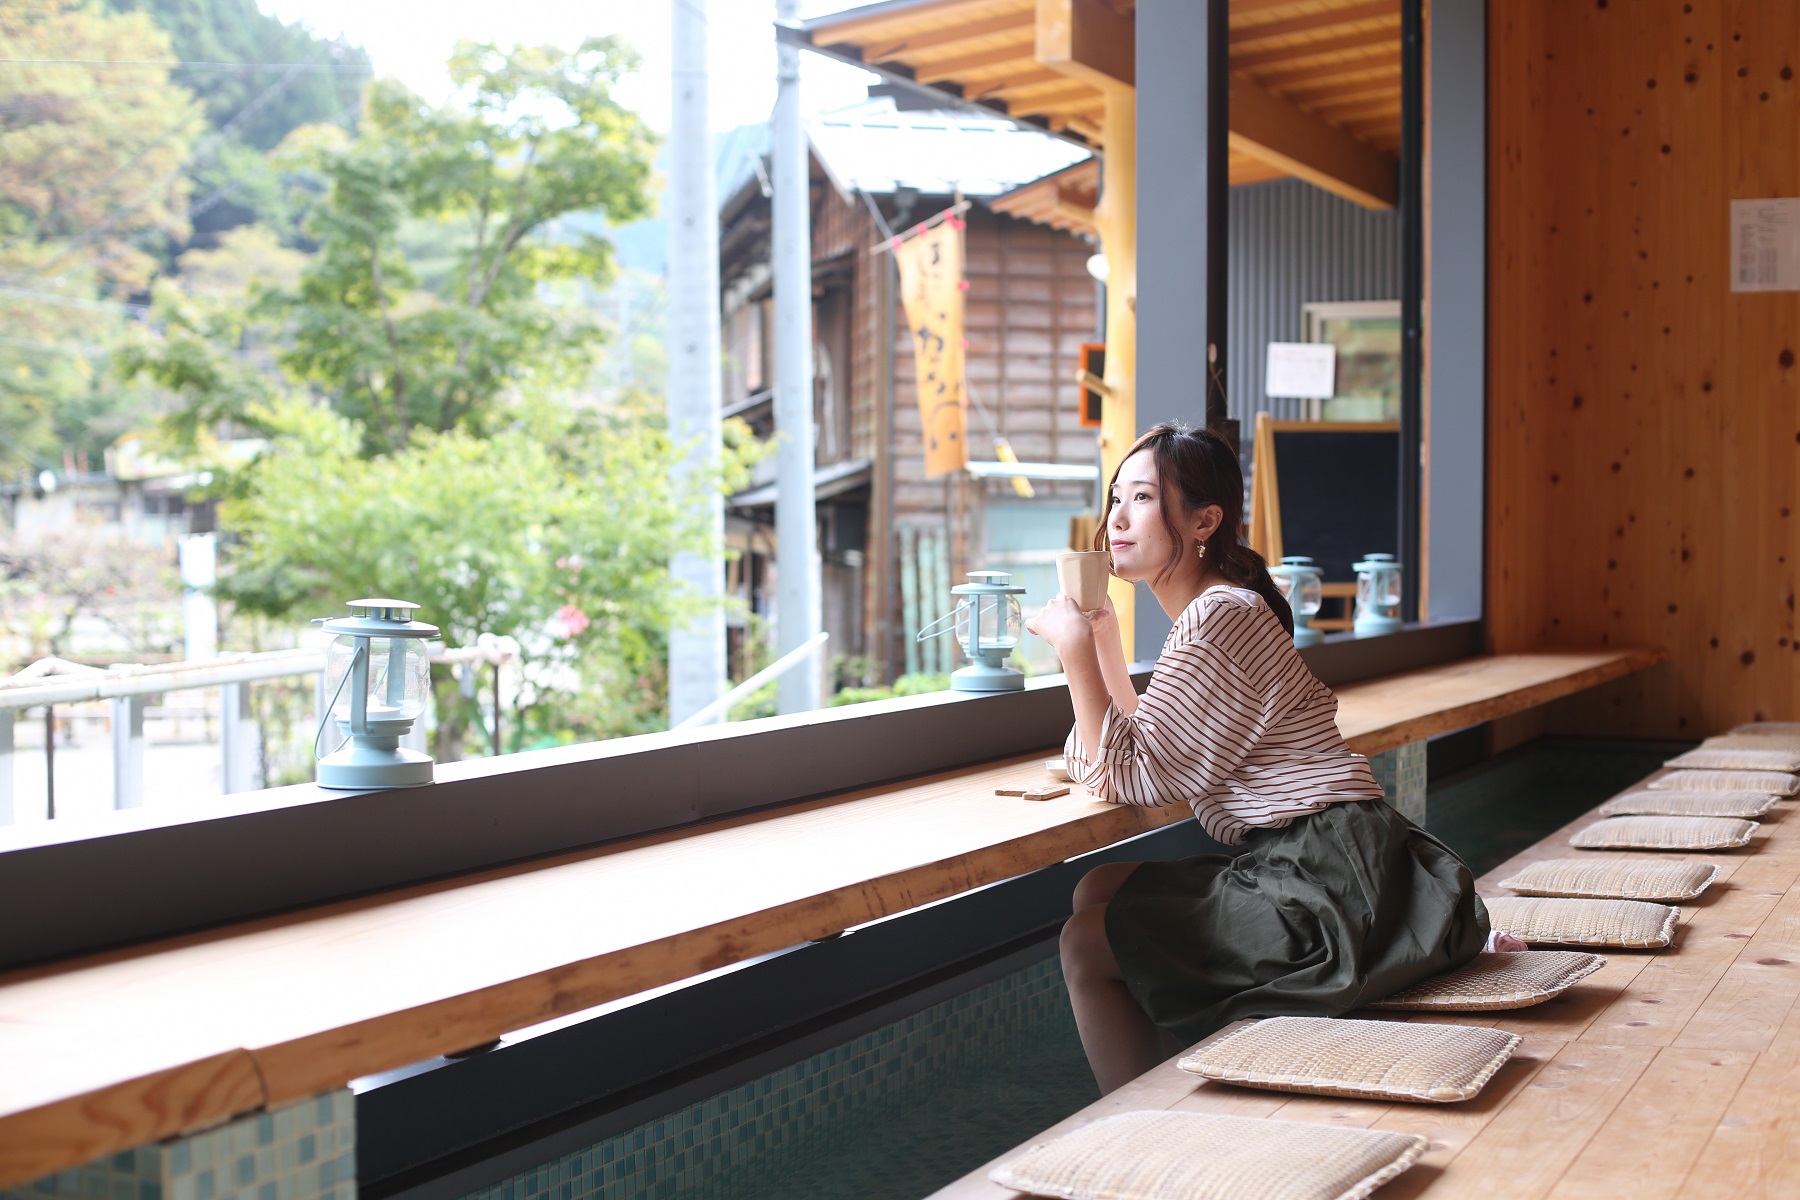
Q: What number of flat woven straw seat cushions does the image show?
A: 11